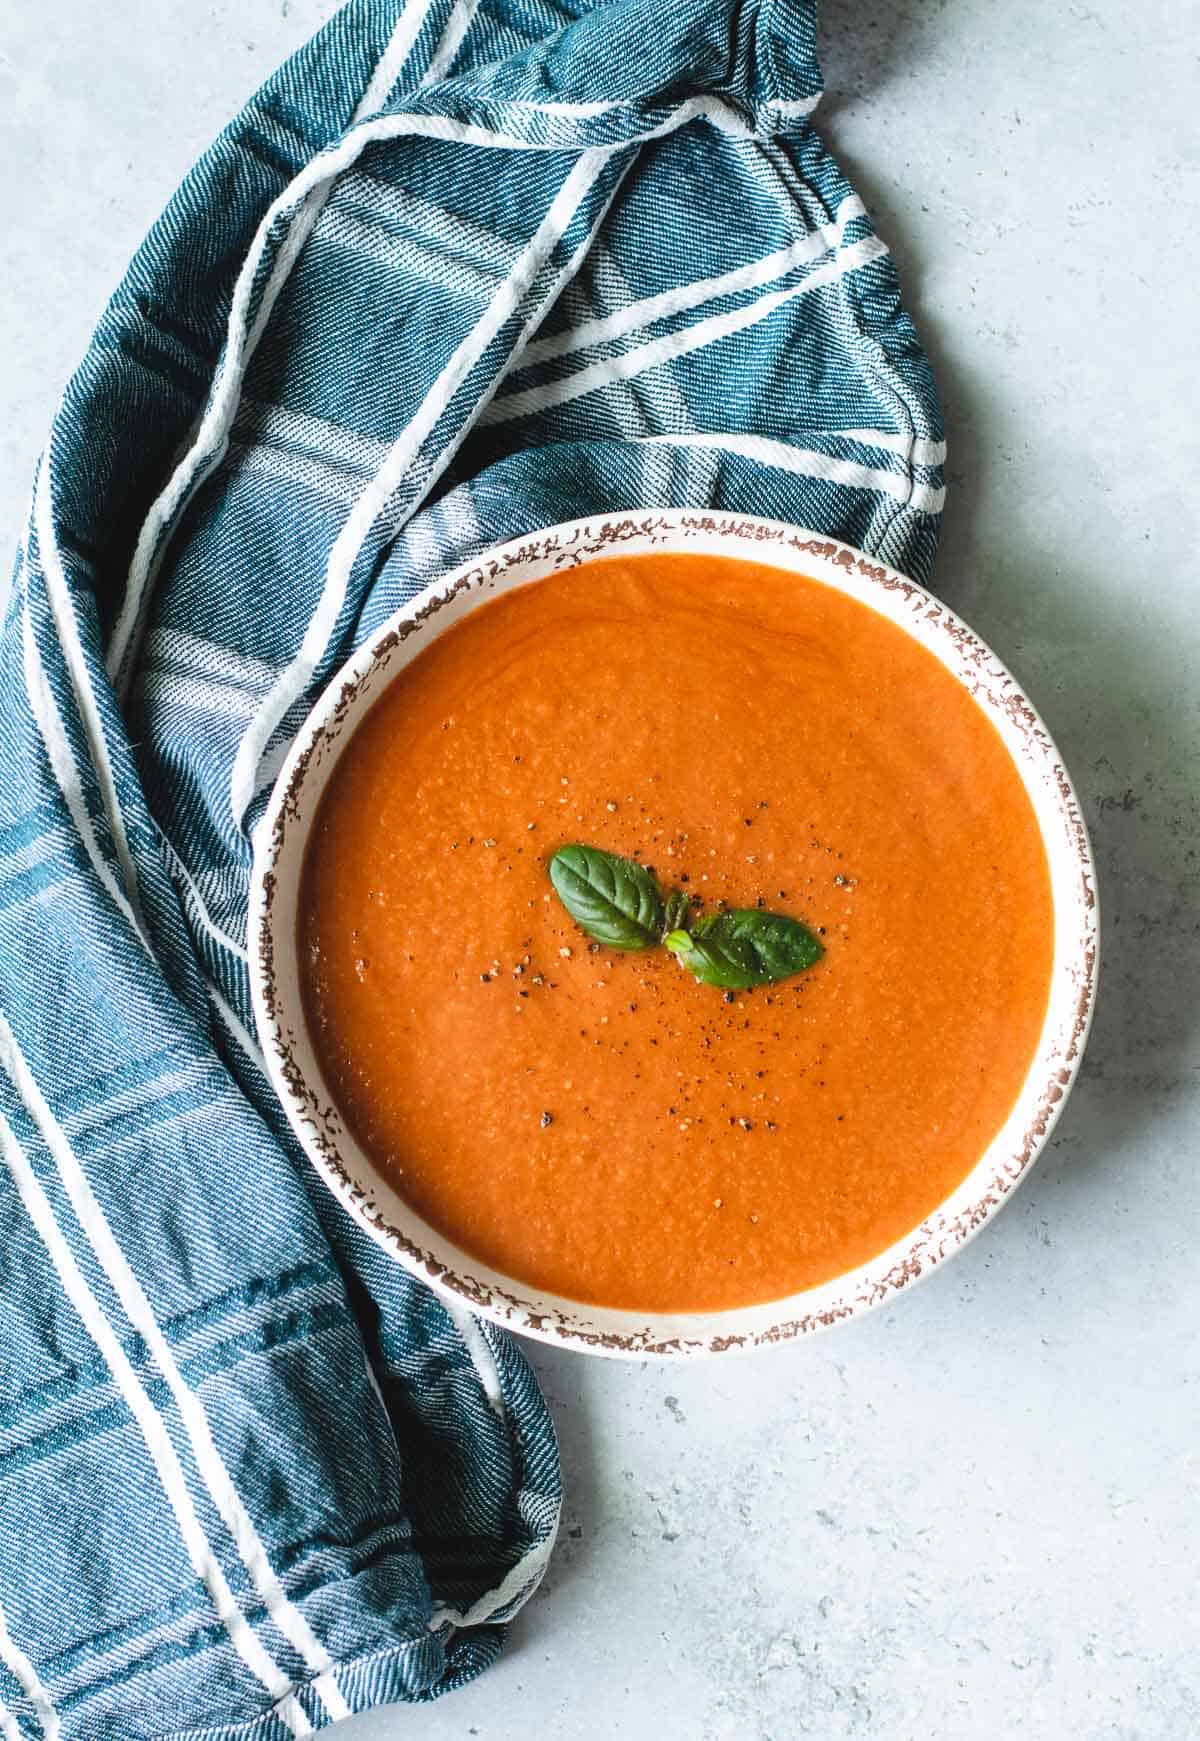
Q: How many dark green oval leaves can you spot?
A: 2